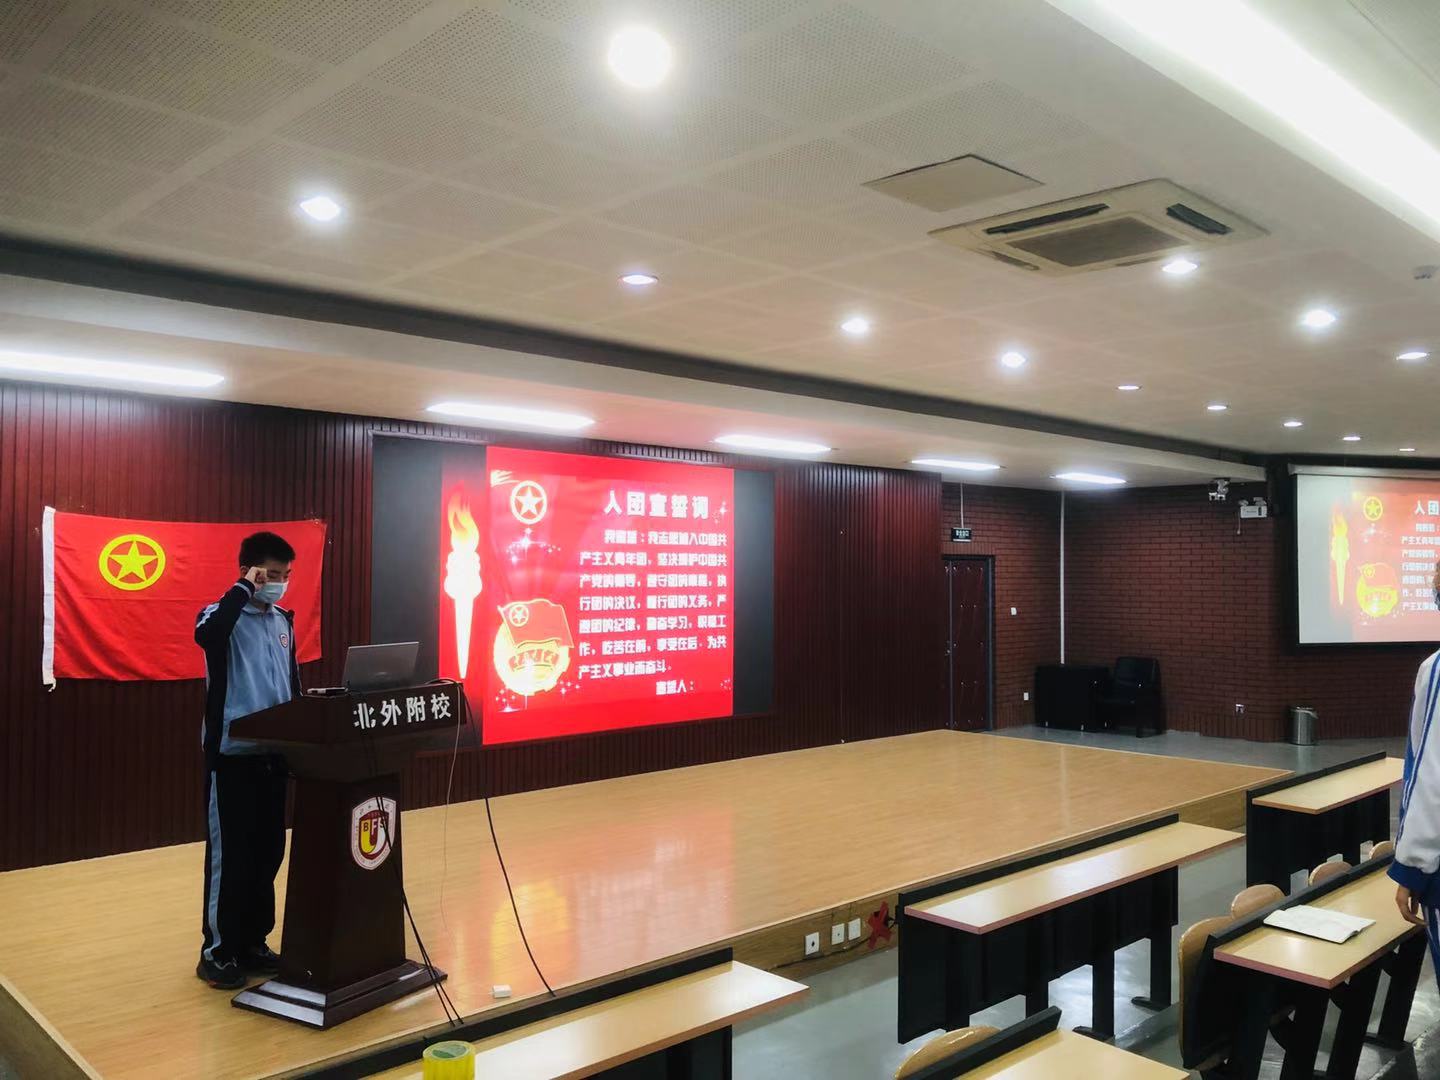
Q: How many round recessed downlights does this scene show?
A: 13